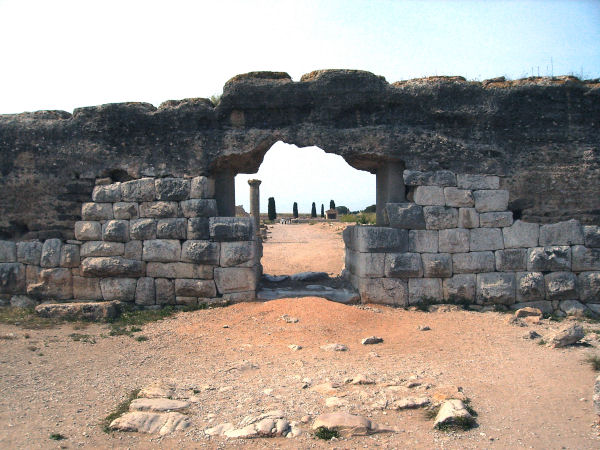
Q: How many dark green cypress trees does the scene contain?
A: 5